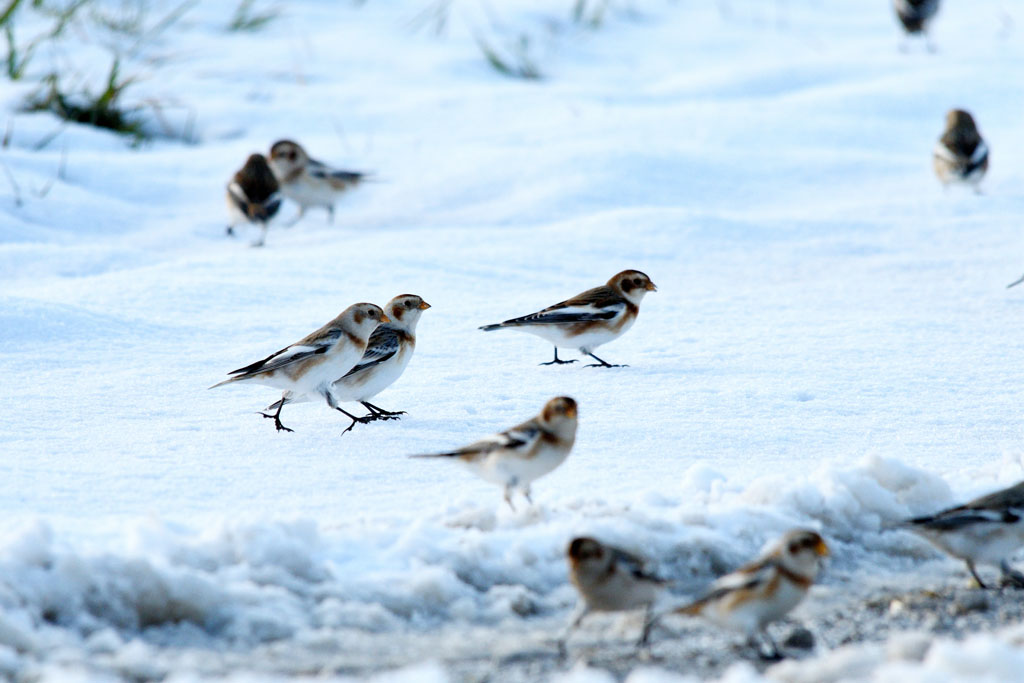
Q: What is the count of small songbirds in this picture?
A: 11